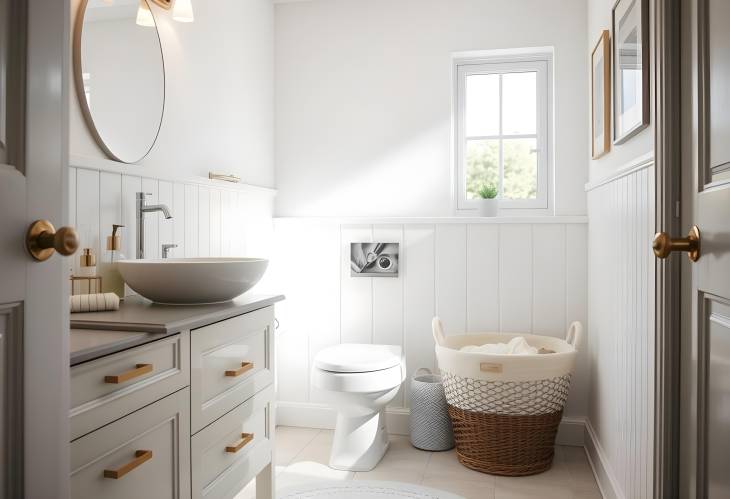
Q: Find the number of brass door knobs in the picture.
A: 2